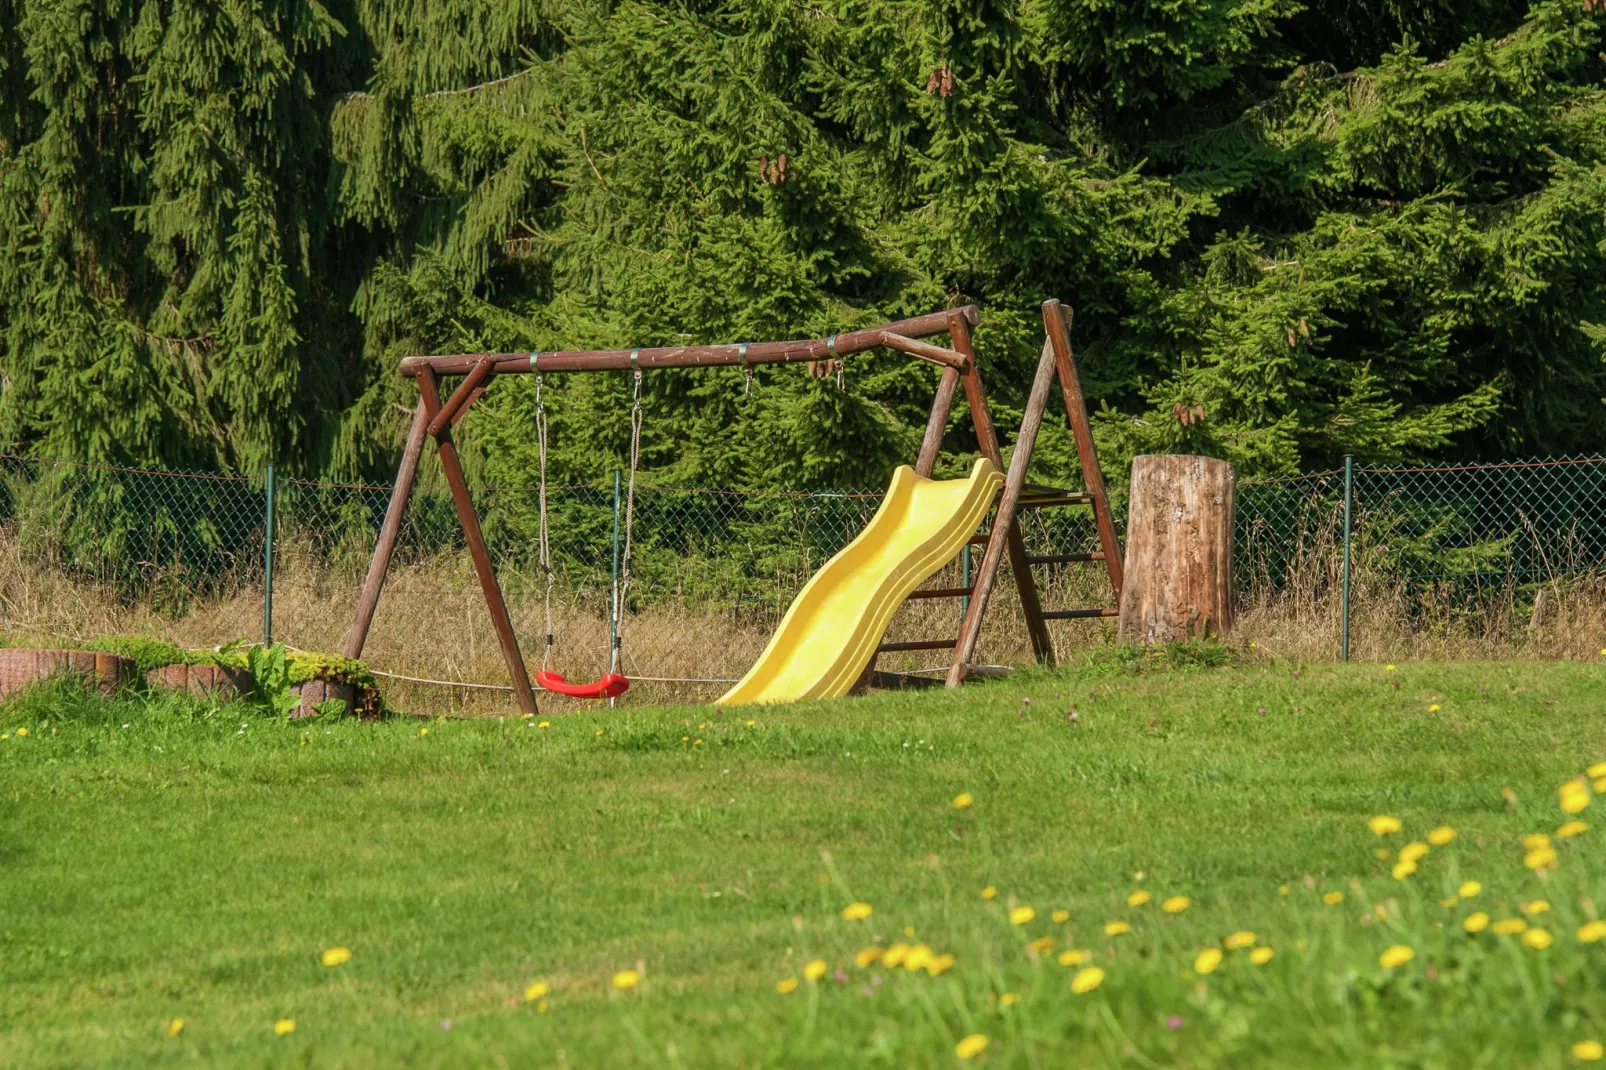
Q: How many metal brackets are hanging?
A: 4